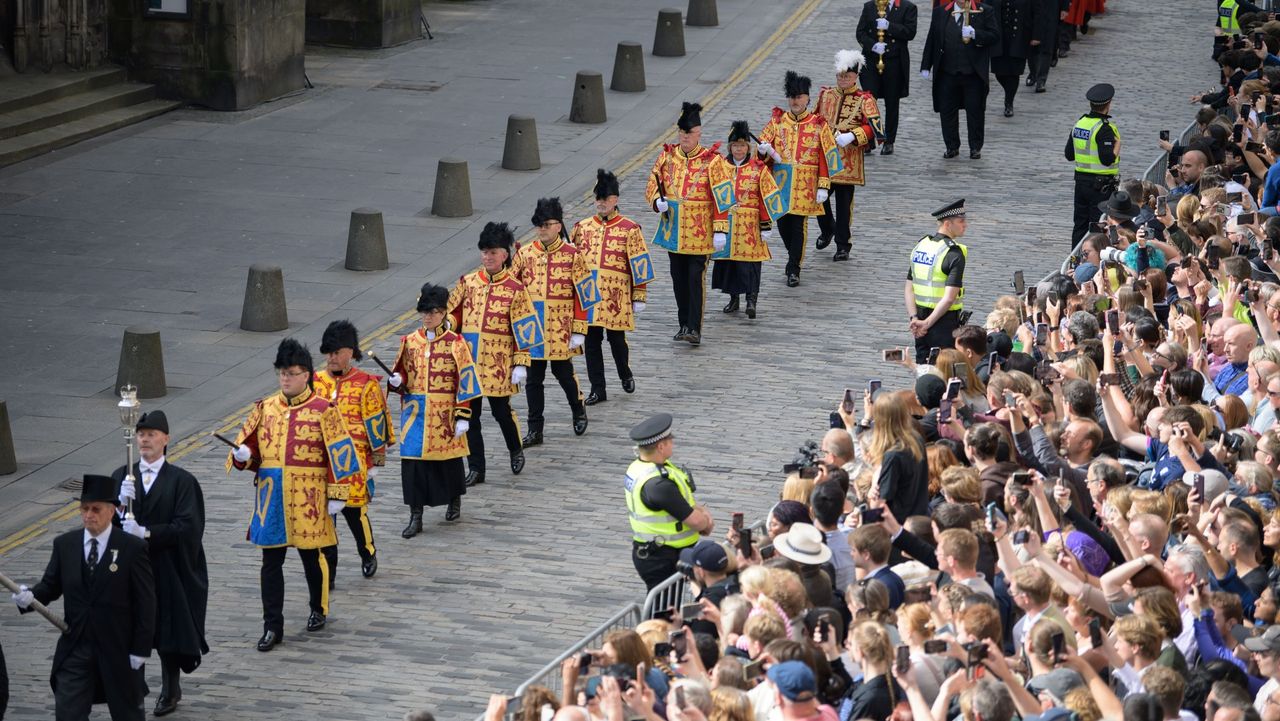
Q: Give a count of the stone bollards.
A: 10